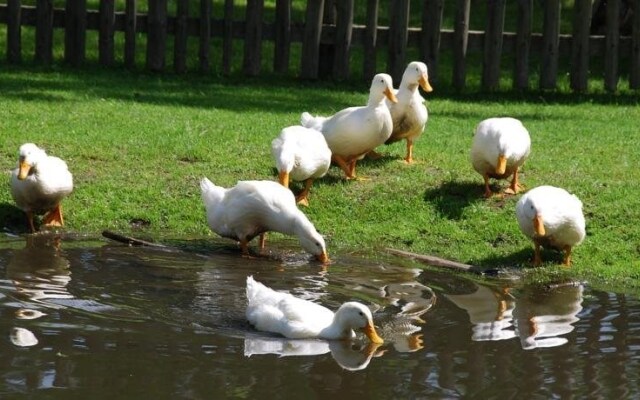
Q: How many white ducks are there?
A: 8